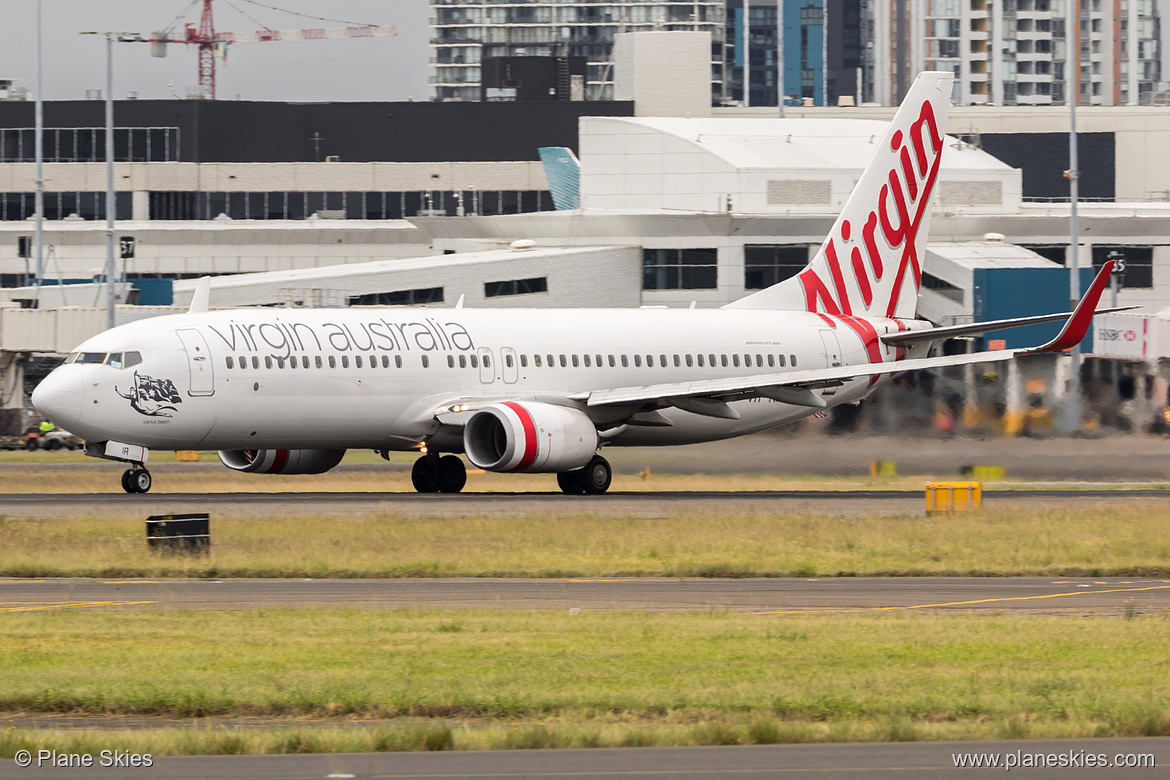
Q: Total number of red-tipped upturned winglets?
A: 1